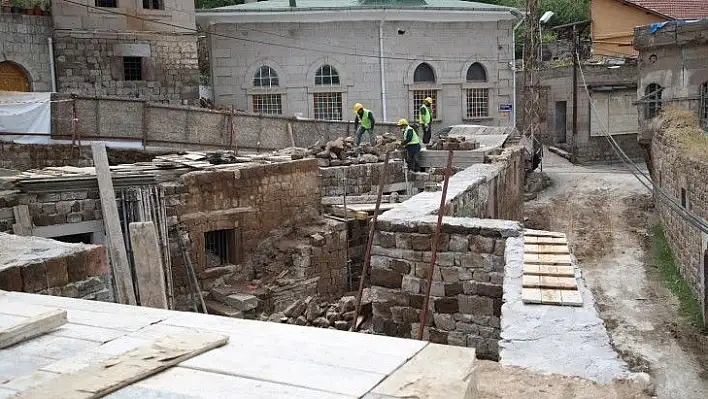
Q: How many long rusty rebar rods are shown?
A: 2